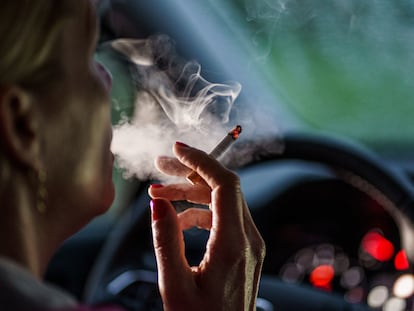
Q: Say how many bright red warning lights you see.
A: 3